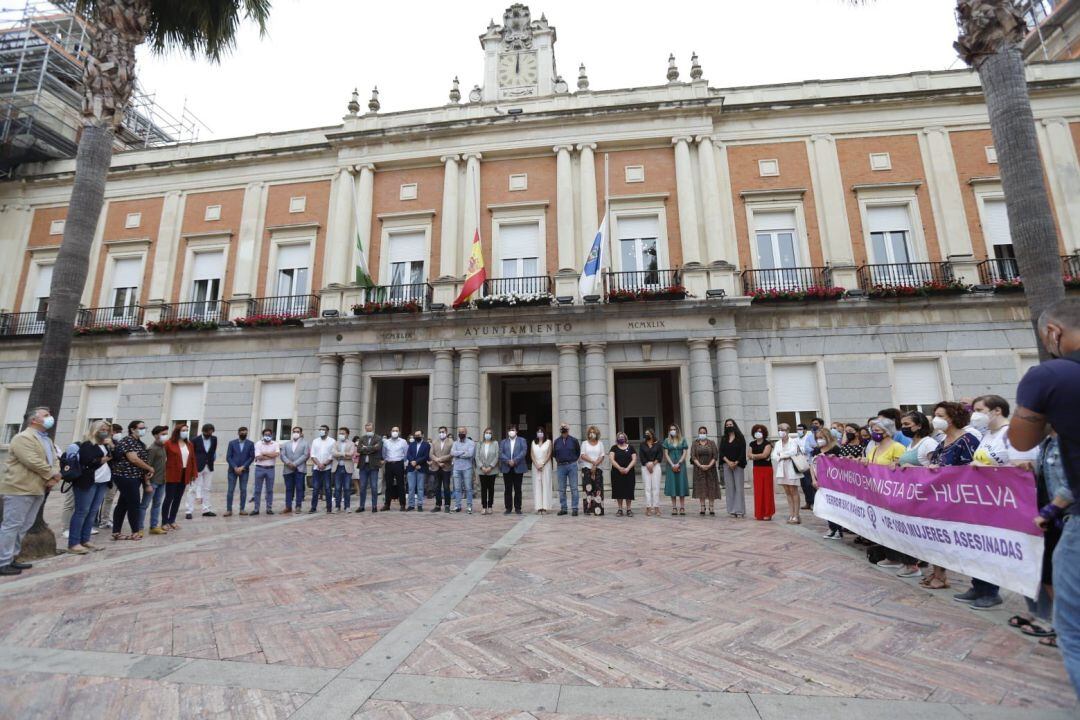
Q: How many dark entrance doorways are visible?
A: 3